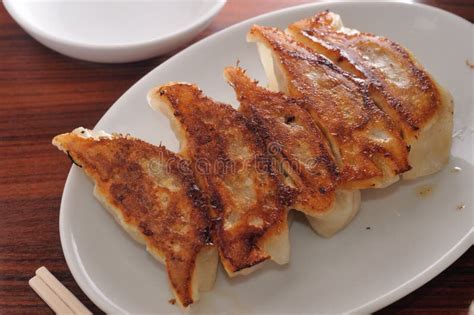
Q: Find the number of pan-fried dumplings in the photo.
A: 5